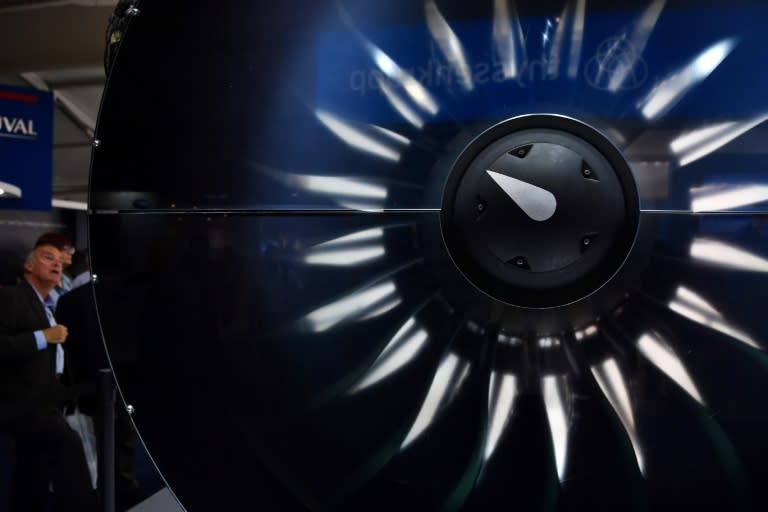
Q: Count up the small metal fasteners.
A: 9